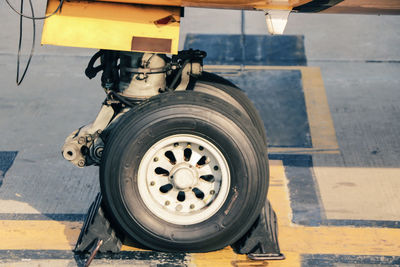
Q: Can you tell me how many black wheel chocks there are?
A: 2